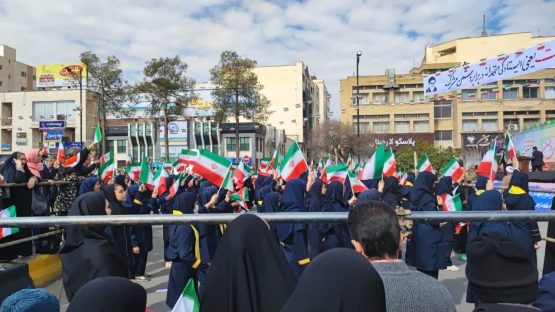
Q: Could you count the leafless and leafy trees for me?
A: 5